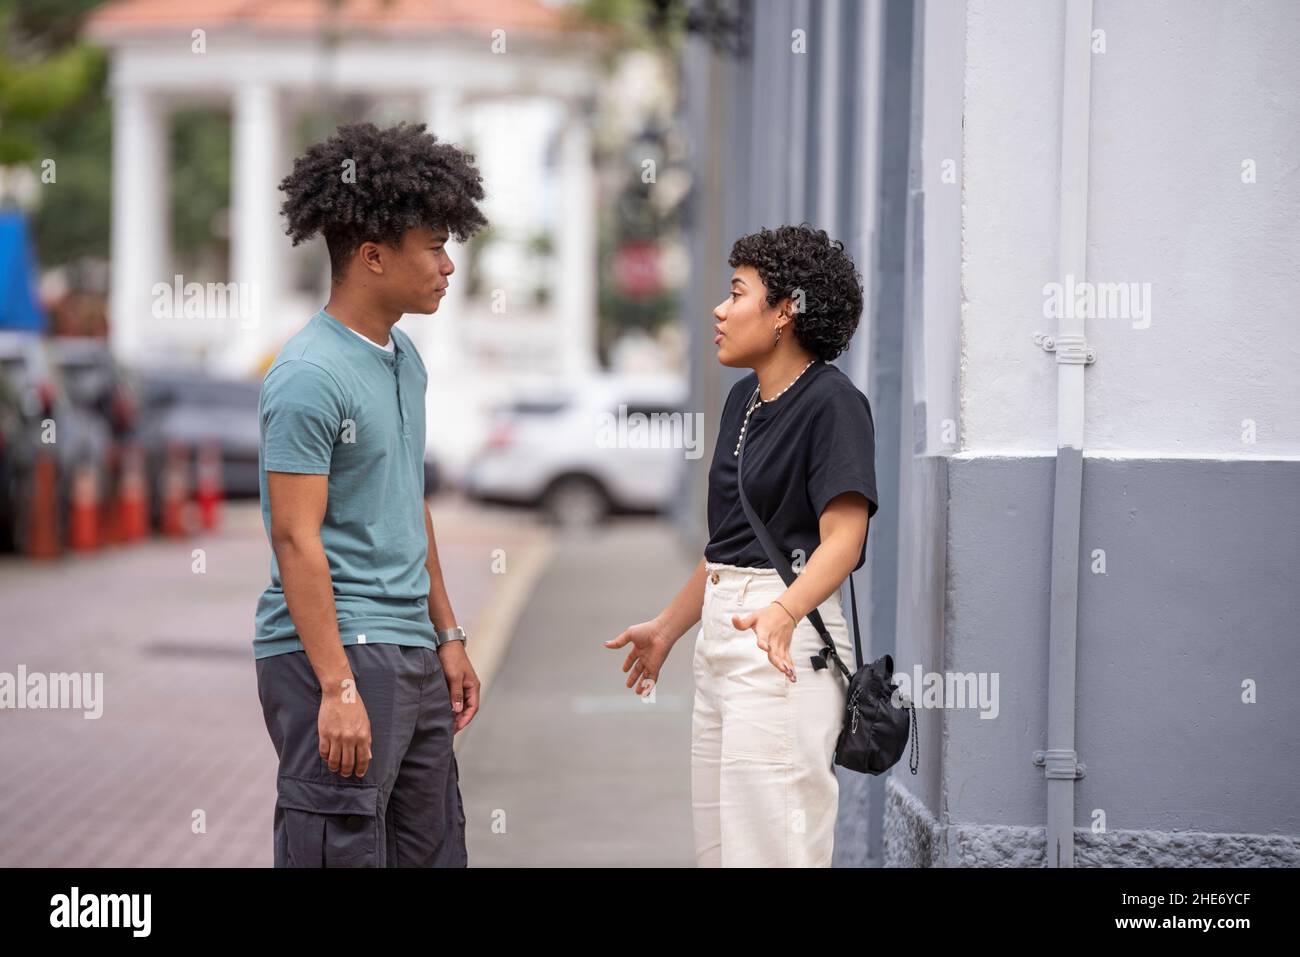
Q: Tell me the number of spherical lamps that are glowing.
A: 0